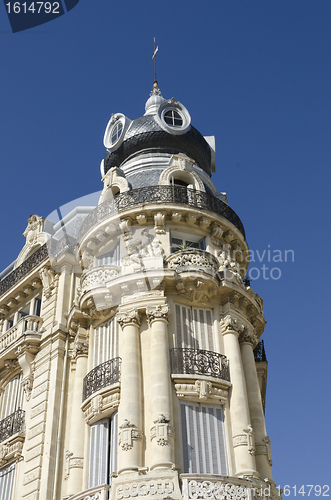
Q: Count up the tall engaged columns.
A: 5